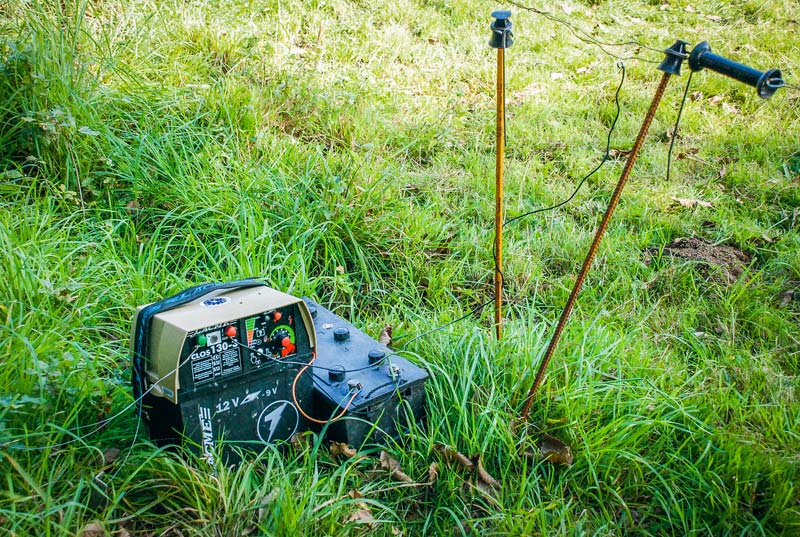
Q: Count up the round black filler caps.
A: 4